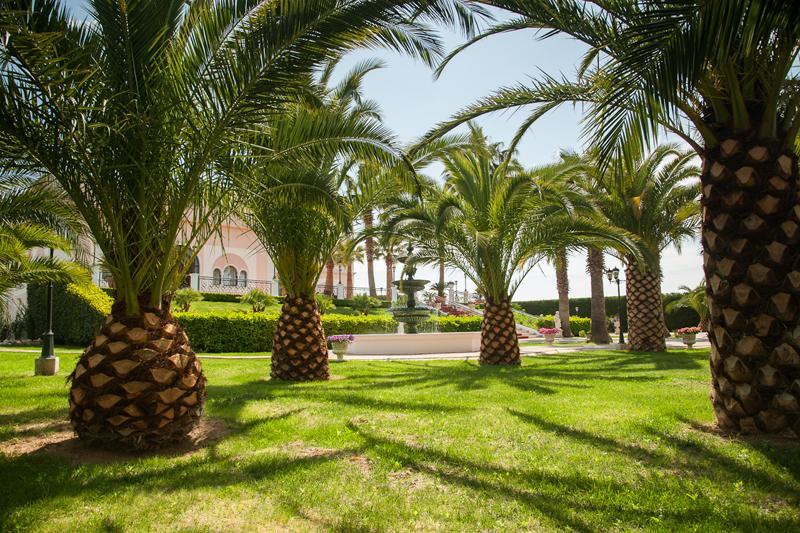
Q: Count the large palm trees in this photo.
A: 5